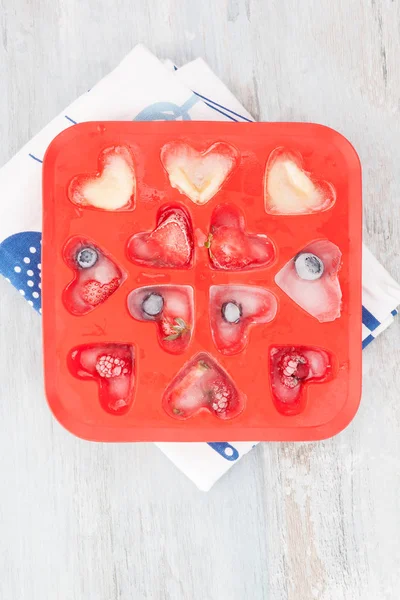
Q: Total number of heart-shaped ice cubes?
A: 12